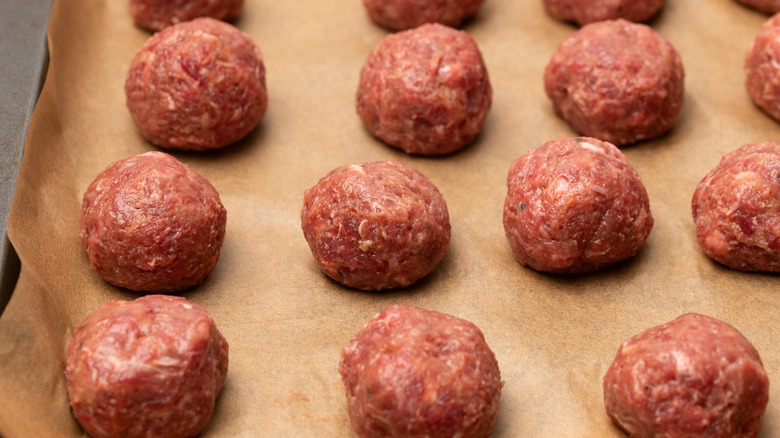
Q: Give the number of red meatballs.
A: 15